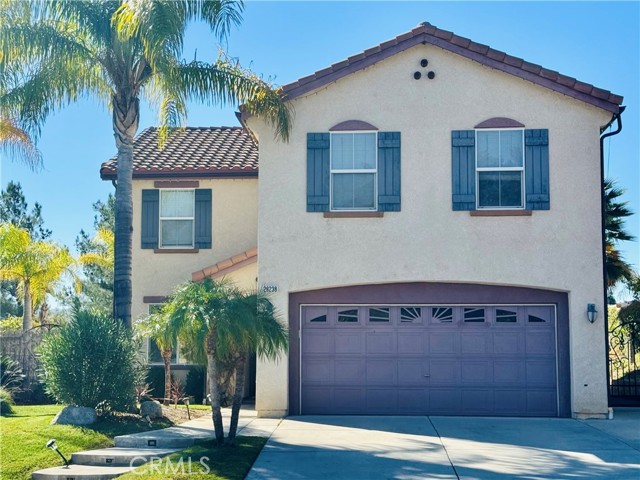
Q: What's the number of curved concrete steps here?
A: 3